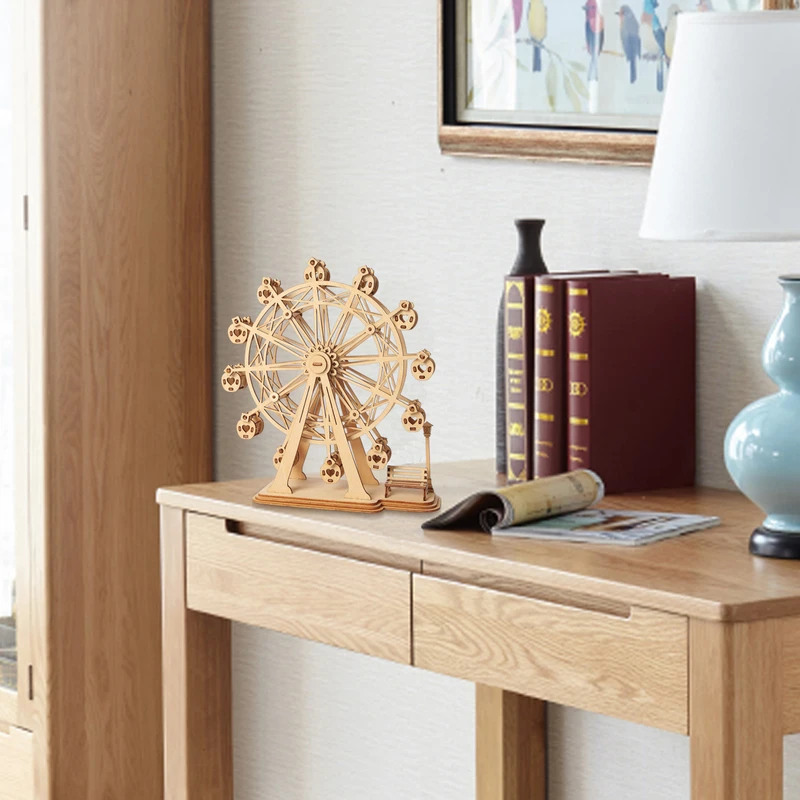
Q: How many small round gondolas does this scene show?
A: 12